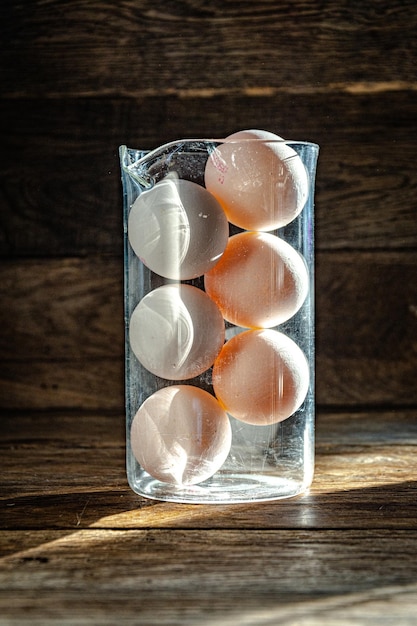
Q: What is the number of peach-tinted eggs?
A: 3